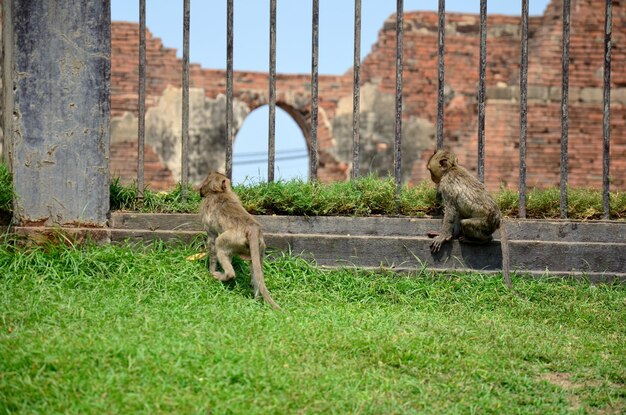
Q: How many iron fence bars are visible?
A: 12